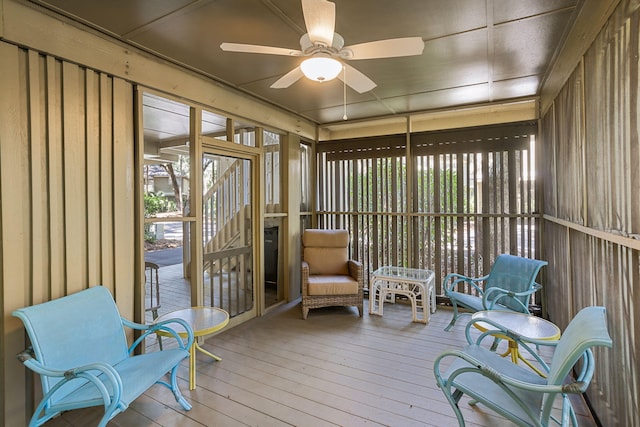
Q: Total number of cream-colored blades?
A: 5